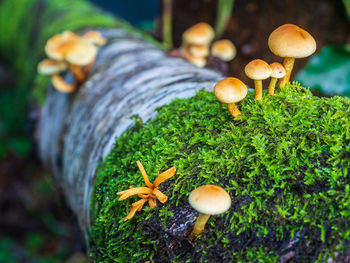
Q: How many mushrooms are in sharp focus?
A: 5